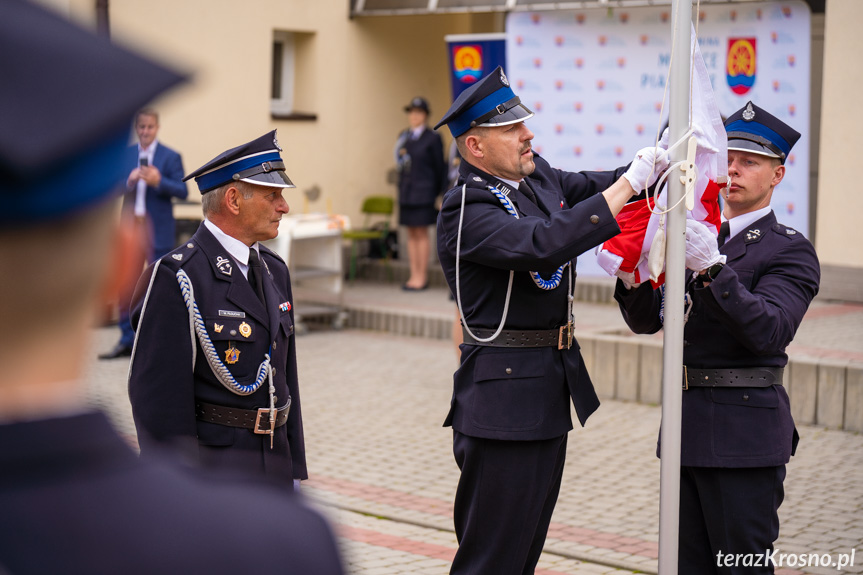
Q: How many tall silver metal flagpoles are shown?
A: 1